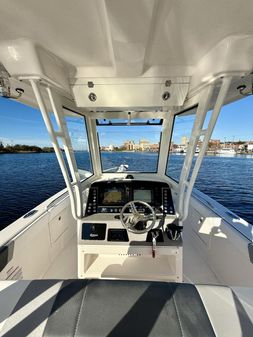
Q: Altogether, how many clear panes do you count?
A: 3